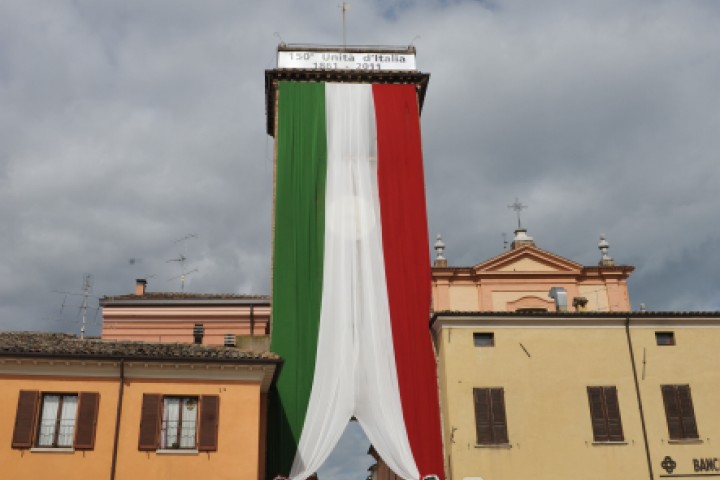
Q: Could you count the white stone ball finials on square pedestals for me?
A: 2